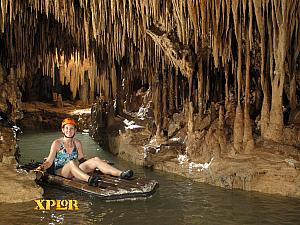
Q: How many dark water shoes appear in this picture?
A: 2